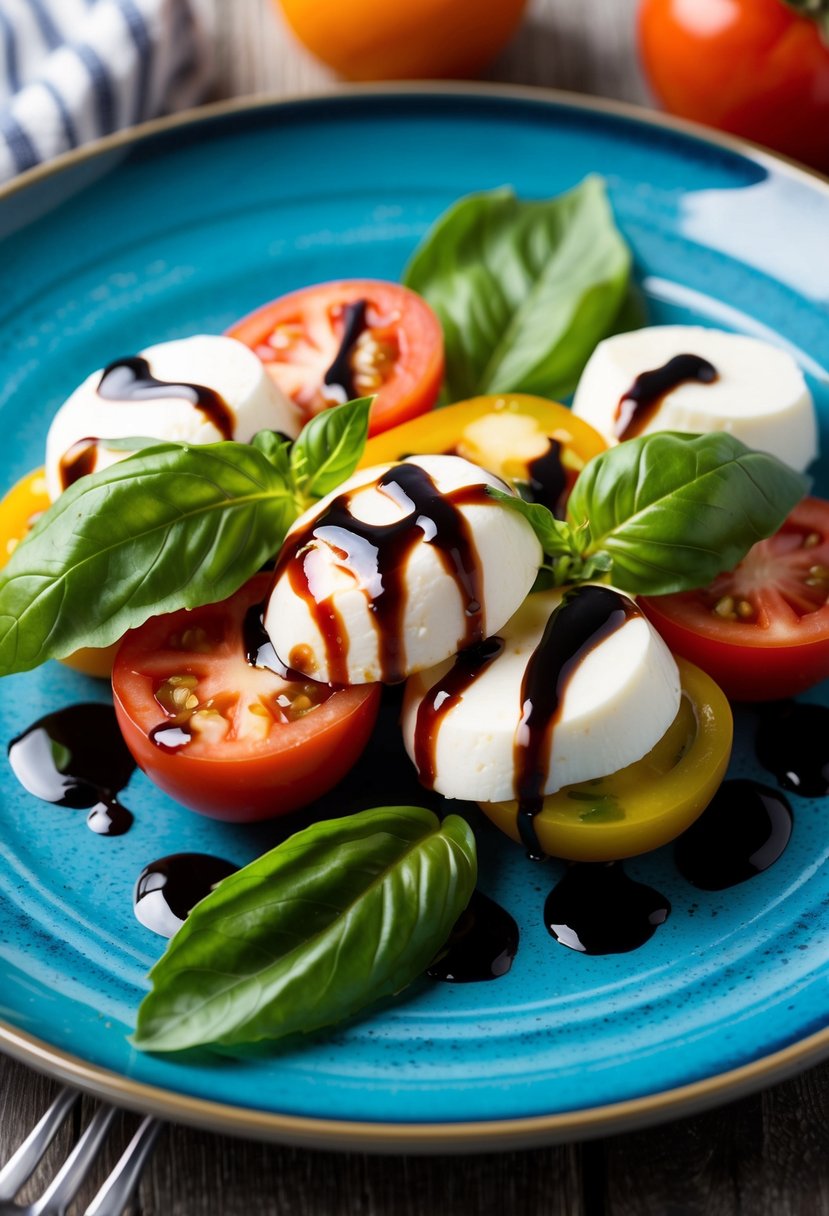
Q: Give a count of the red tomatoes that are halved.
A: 3